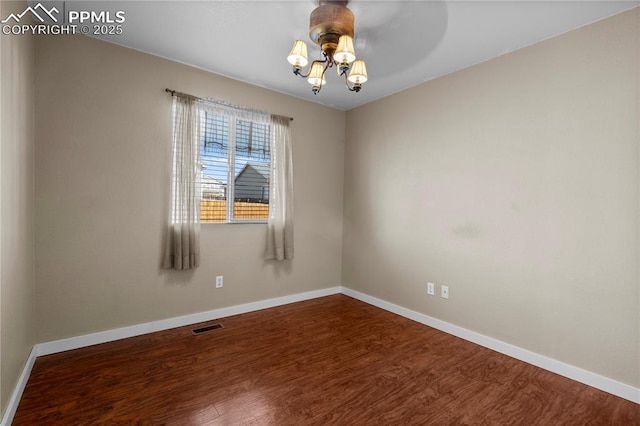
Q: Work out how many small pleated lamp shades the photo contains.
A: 4